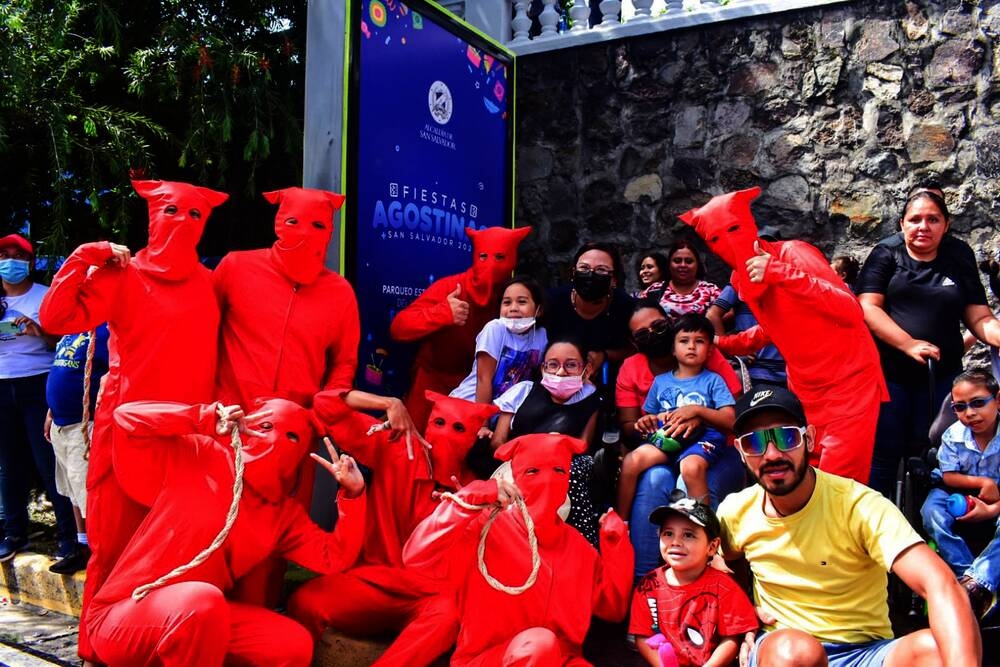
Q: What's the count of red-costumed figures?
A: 7